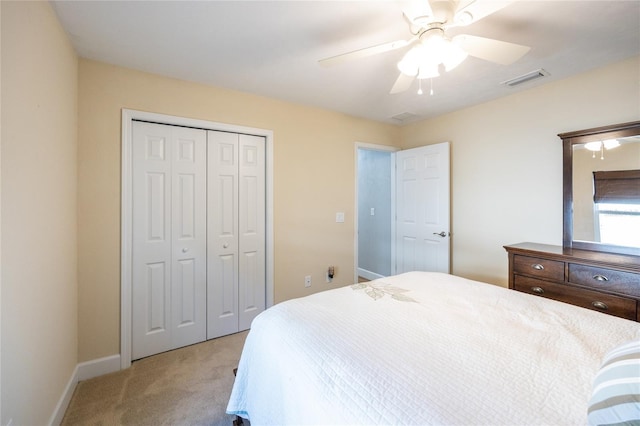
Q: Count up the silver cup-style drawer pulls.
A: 4